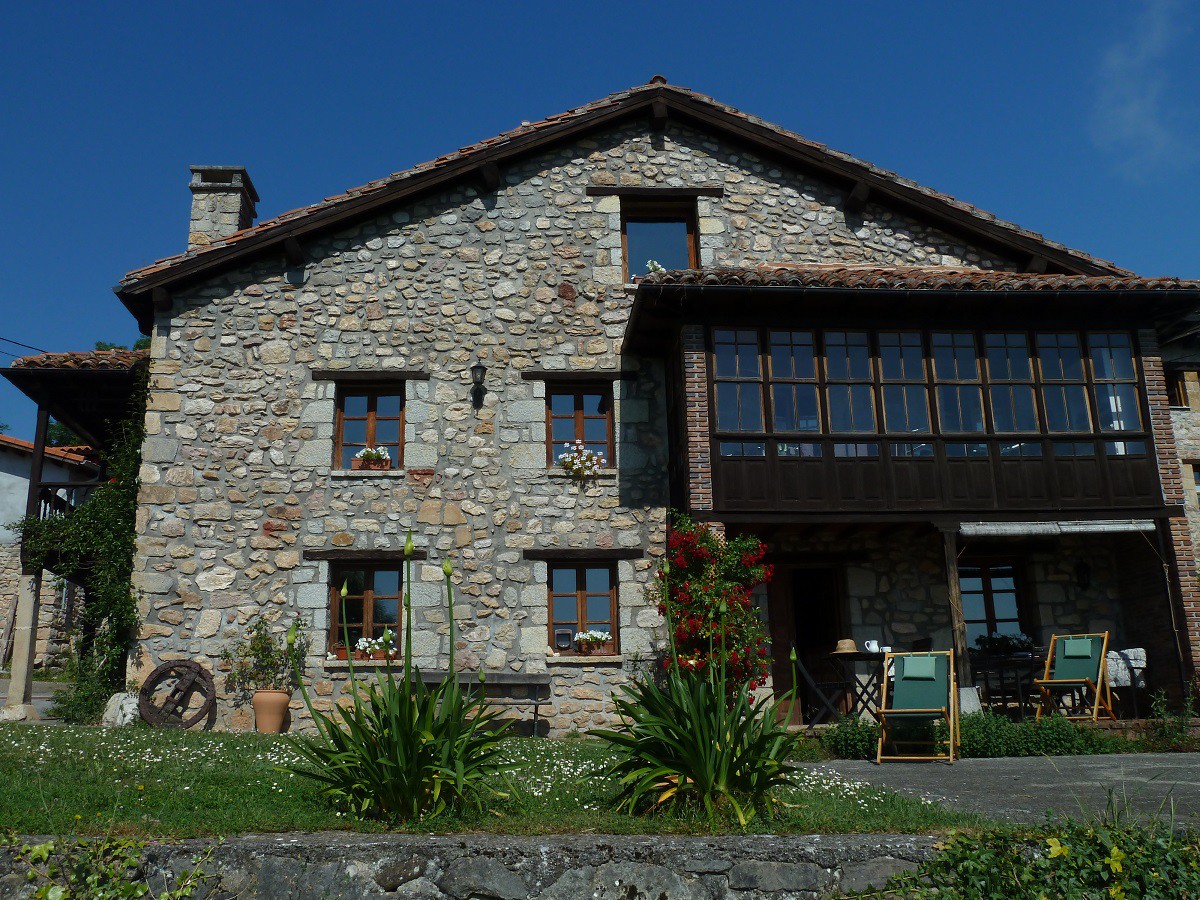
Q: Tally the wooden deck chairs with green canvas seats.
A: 2